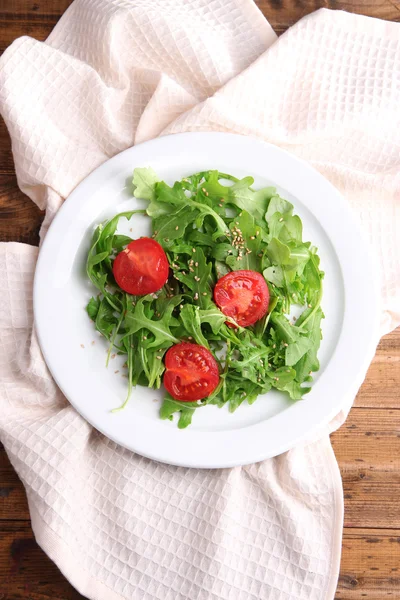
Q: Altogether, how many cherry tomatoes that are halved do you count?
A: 3